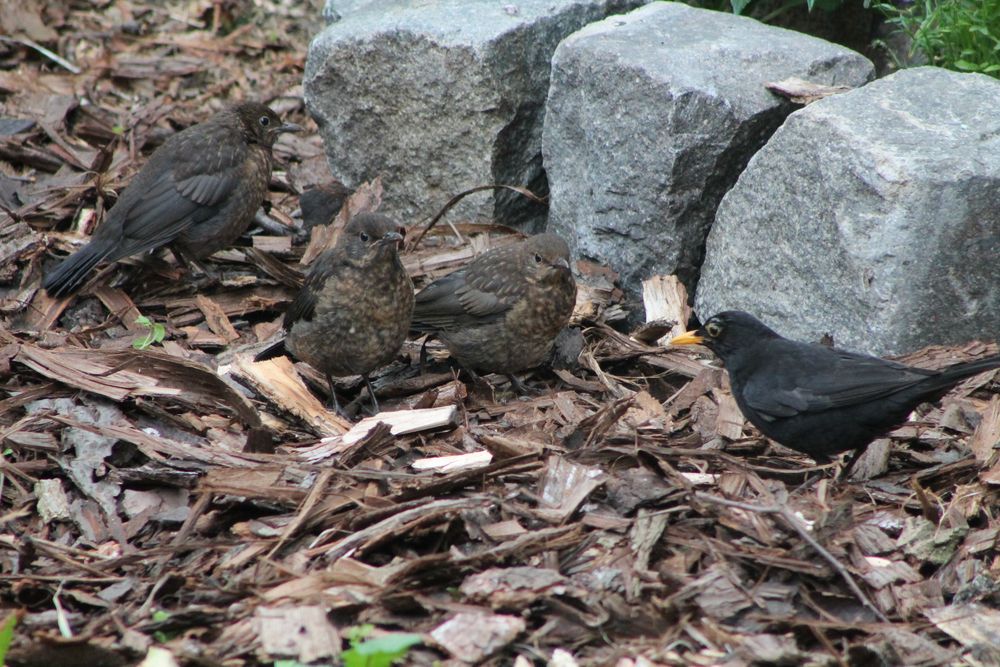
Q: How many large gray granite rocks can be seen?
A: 3